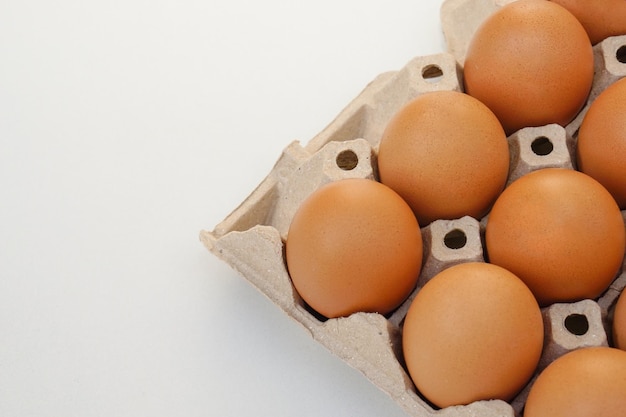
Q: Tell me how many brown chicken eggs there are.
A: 9